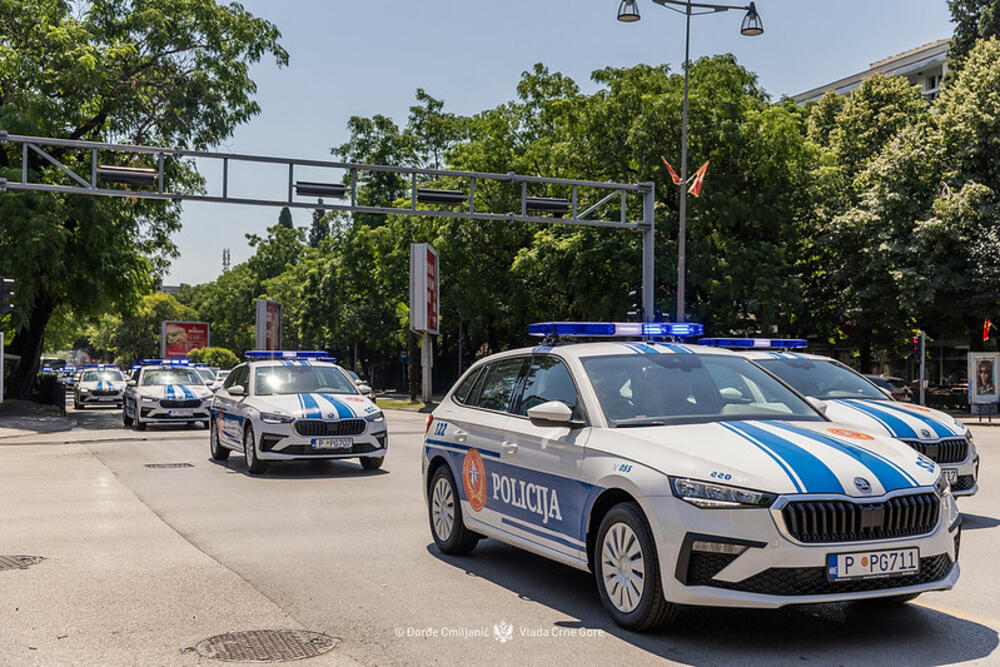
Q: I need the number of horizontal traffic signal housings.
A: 4